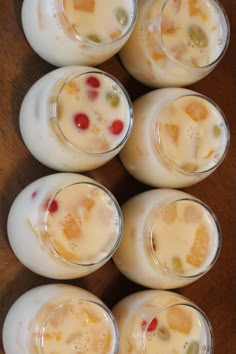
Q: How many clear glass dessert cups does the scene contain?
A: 8